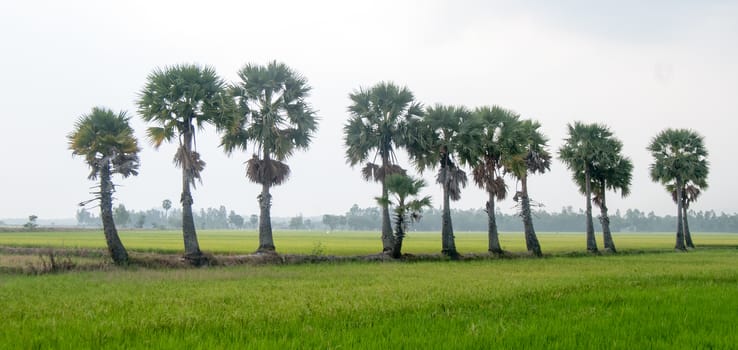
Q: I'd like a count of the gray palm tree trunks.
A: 12